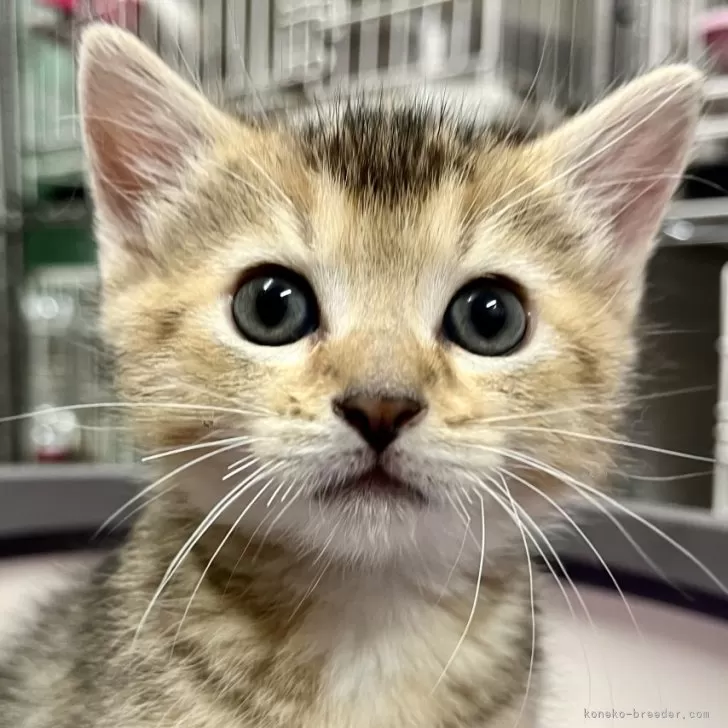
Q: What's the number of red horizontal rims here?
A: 0